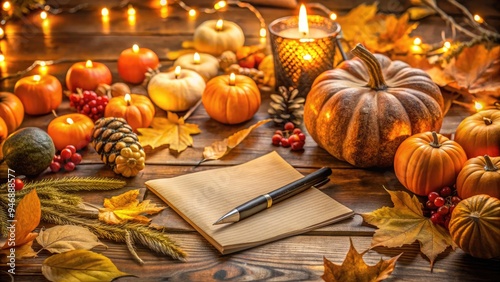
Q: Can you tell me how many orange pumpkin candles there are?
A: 6